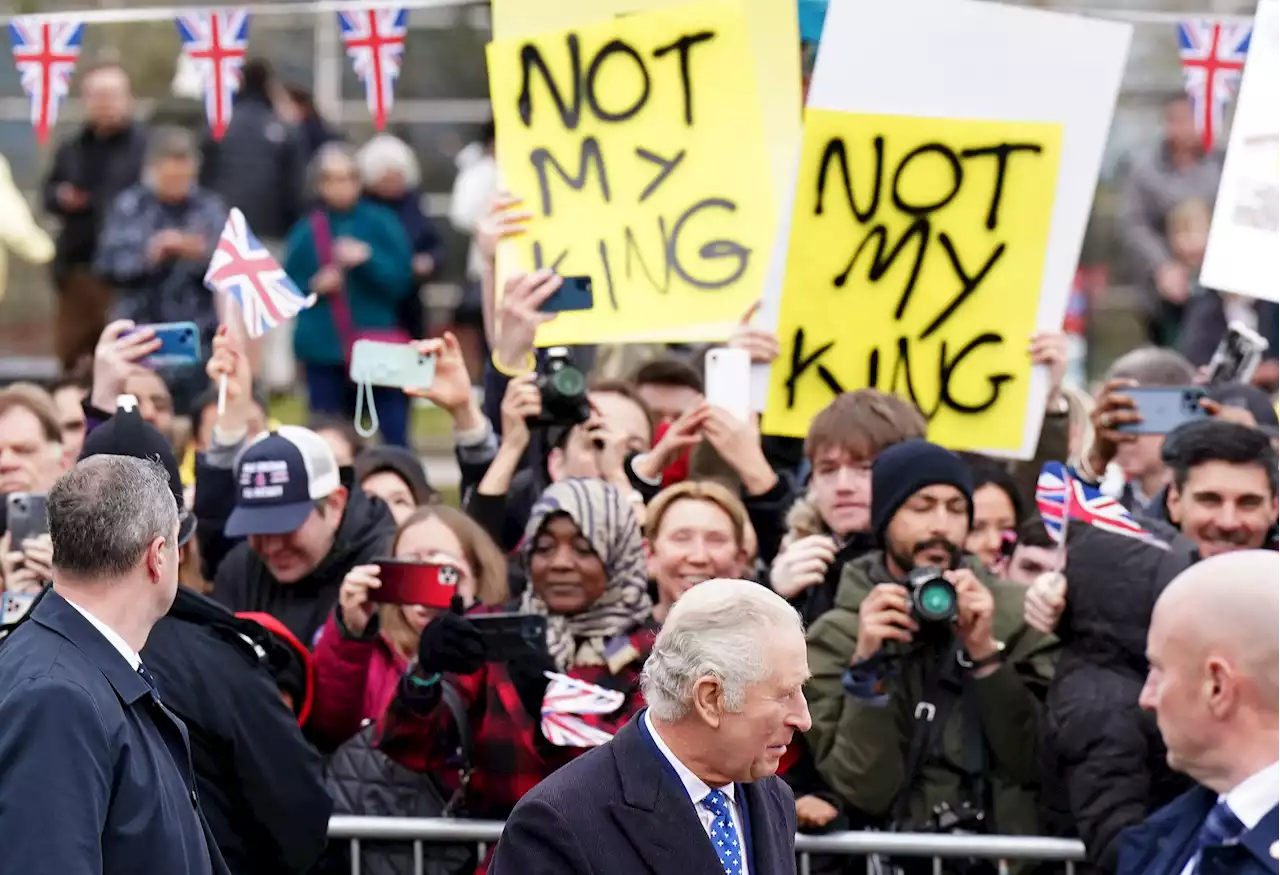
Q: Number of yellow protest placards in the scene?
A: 2